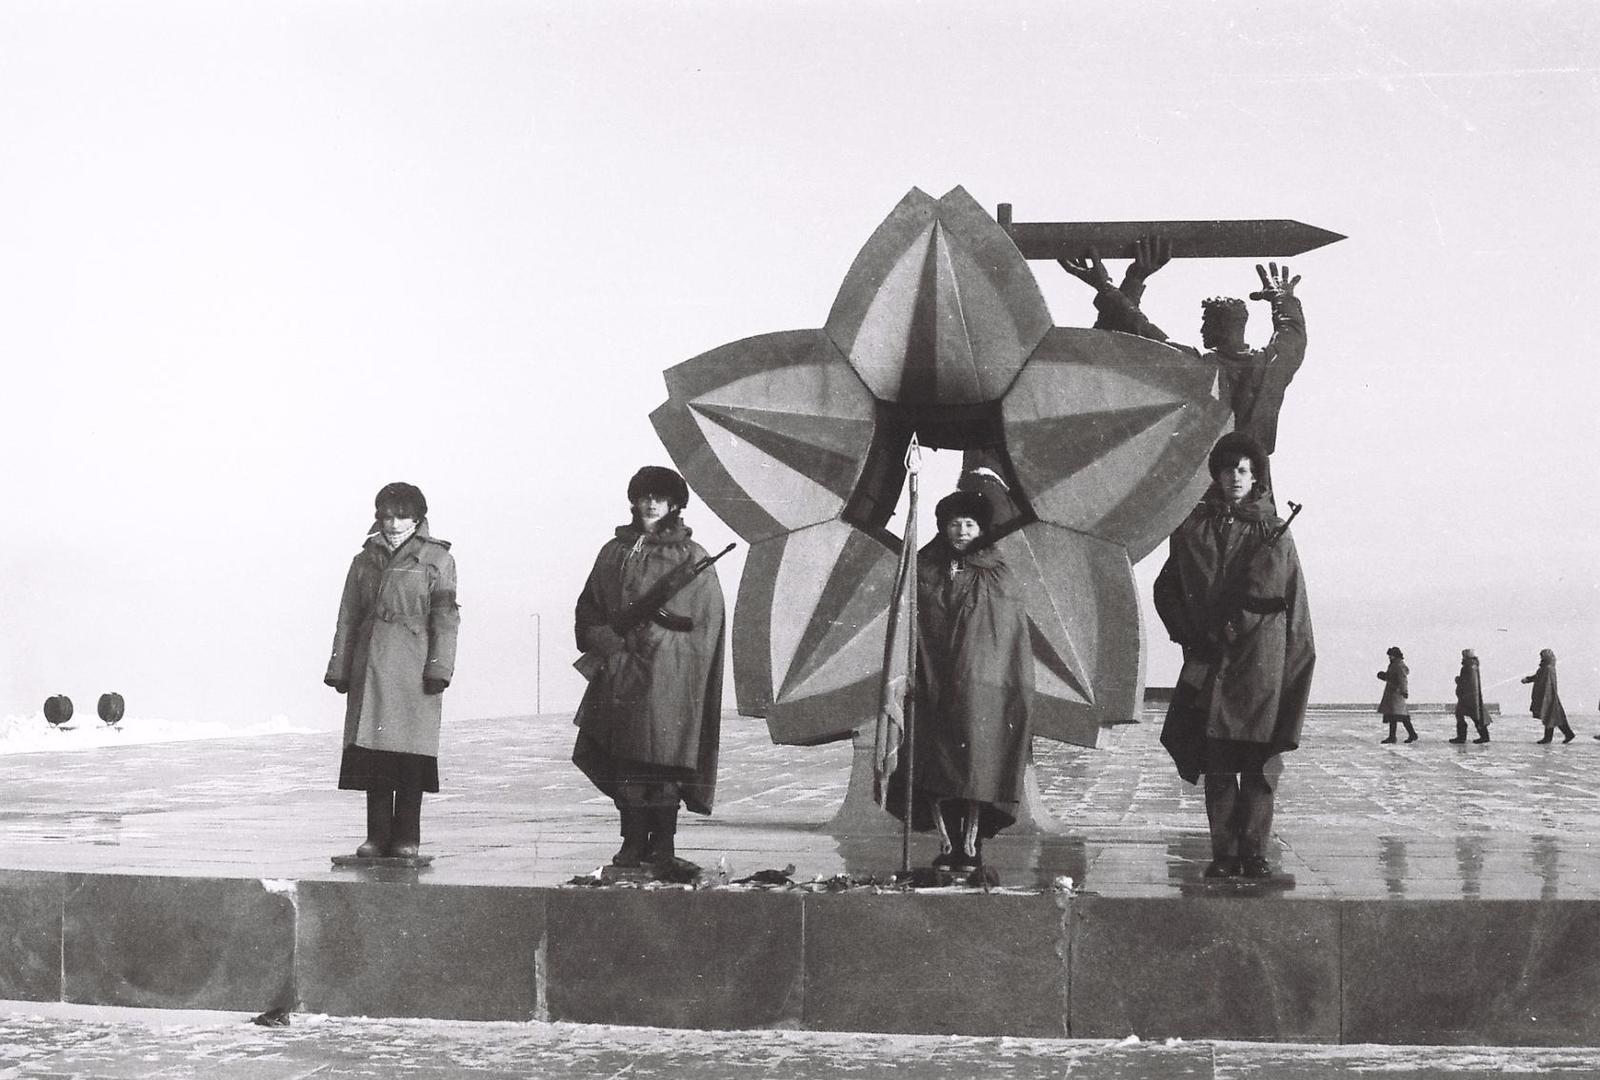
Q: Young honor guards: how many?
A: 4